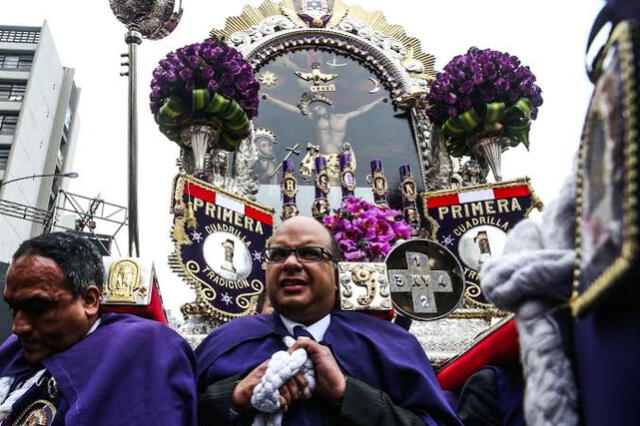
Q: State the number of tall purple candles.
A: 5